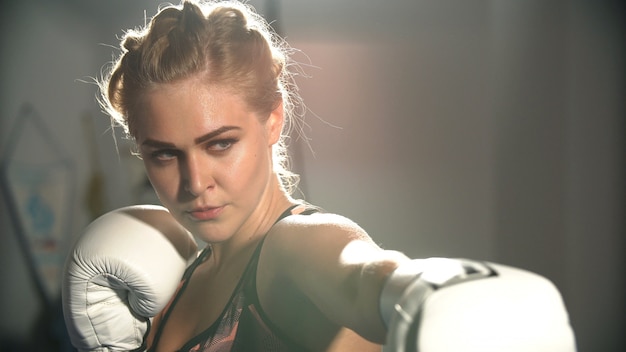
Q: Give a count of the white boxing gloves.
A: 2